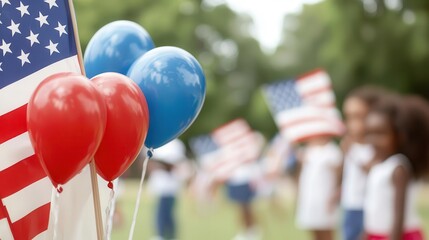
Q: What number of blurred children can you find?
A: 5